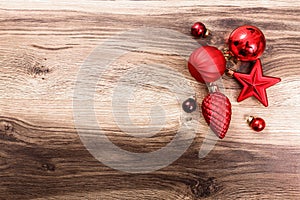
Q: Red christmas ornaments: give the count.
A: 7